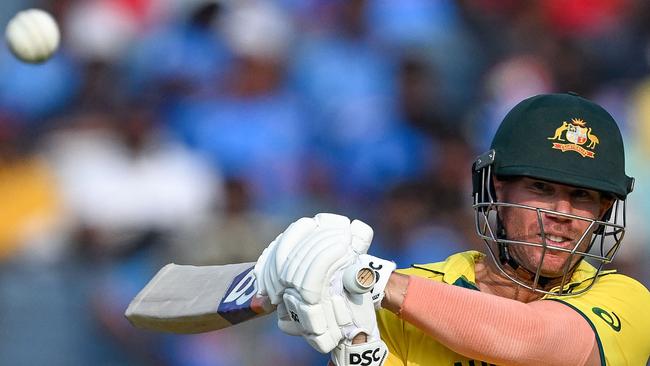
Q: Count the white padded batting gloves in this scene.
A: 2